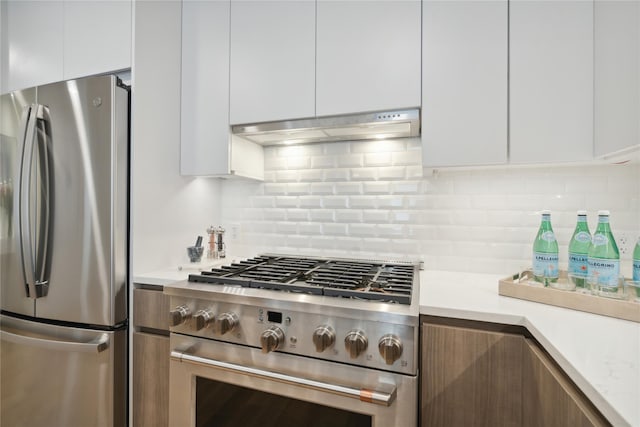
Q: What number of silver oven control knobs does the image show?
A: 7